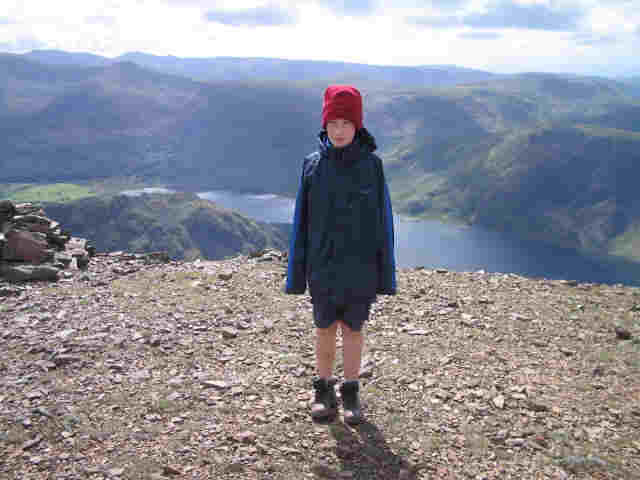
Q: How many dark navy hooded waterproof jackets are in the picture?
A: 1